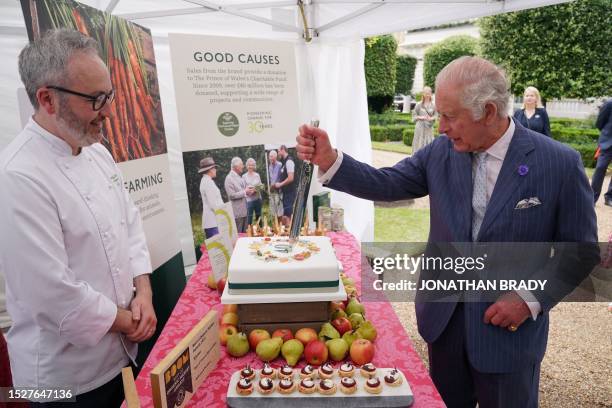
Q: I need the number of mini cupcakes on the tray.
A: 15